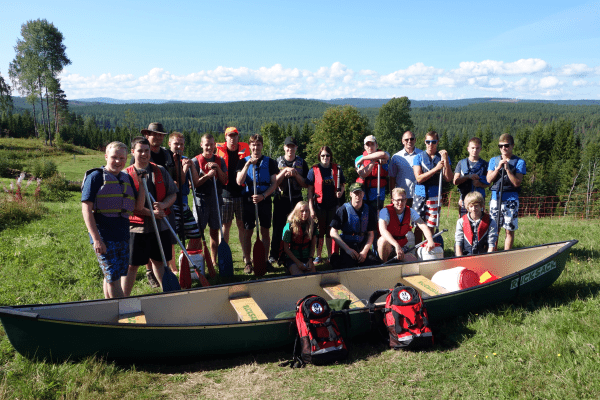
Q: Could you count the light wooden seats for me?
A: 4